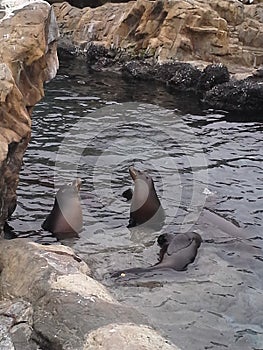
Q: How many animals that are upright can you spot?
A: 2